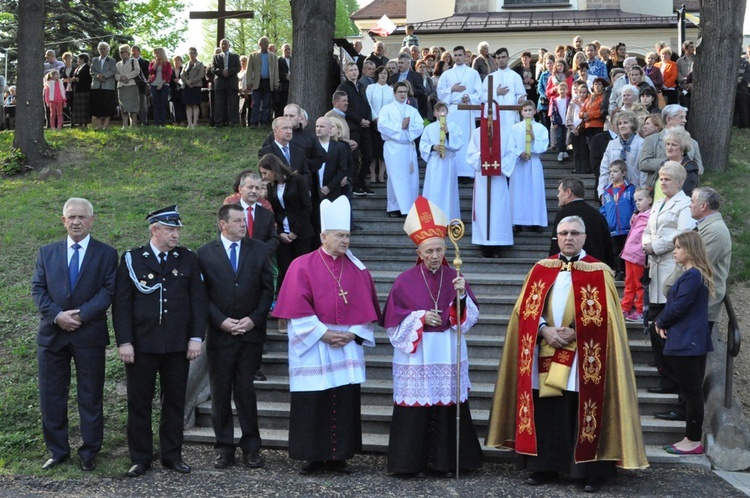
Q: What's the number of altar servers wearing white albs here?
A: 6